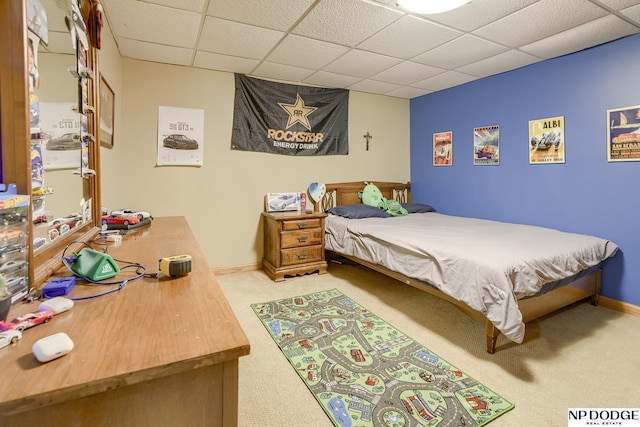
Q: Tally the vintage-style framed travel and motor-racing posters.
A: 4